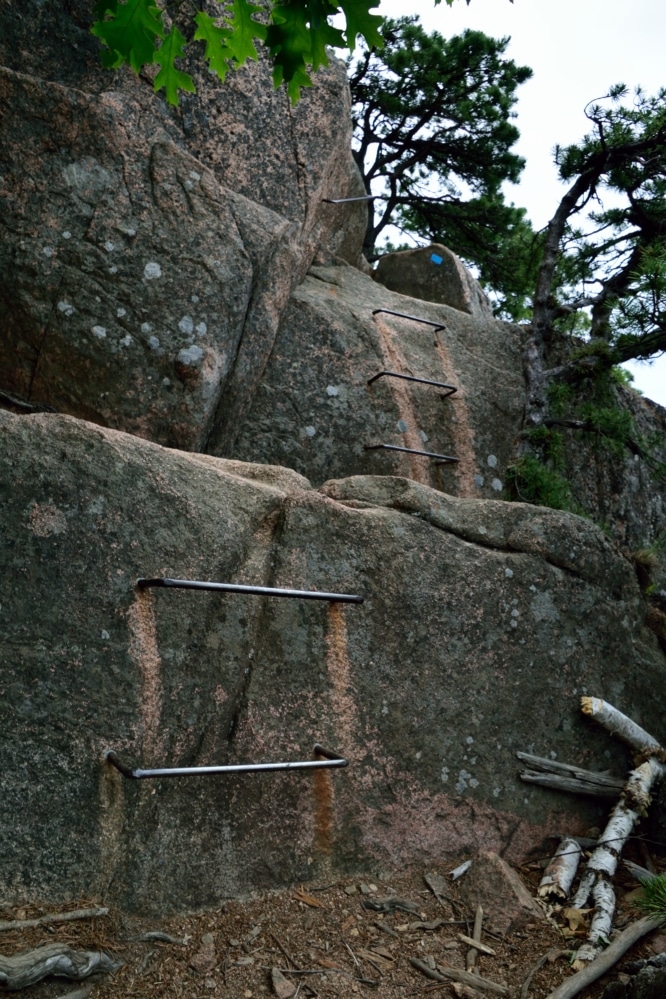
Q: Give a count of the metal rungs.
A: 6